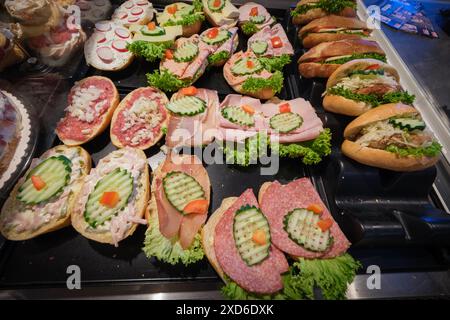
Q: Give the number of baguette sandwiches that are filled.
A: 5